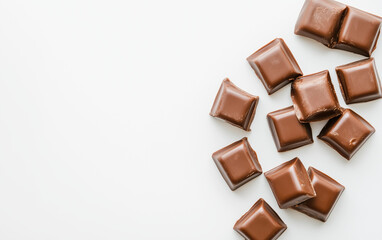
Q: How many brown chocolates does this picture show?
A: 12